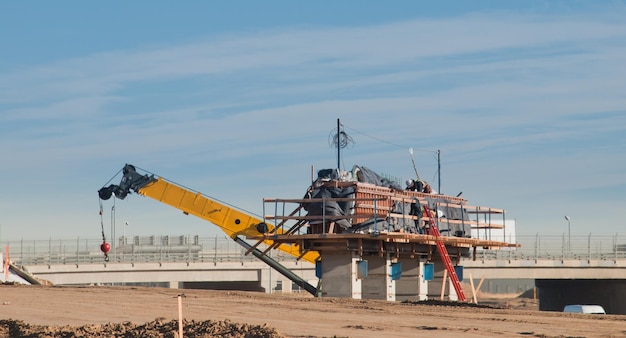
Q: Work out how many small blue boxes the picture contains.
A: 5